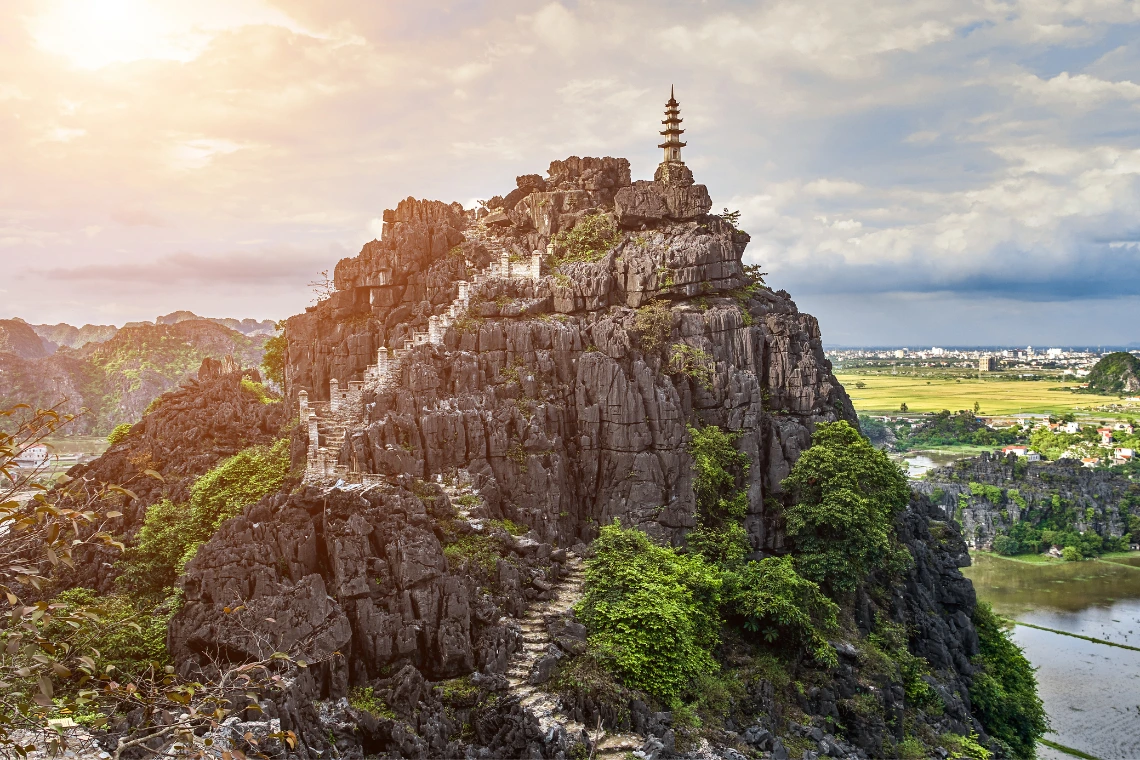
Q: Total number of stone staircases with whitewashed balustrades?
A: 1